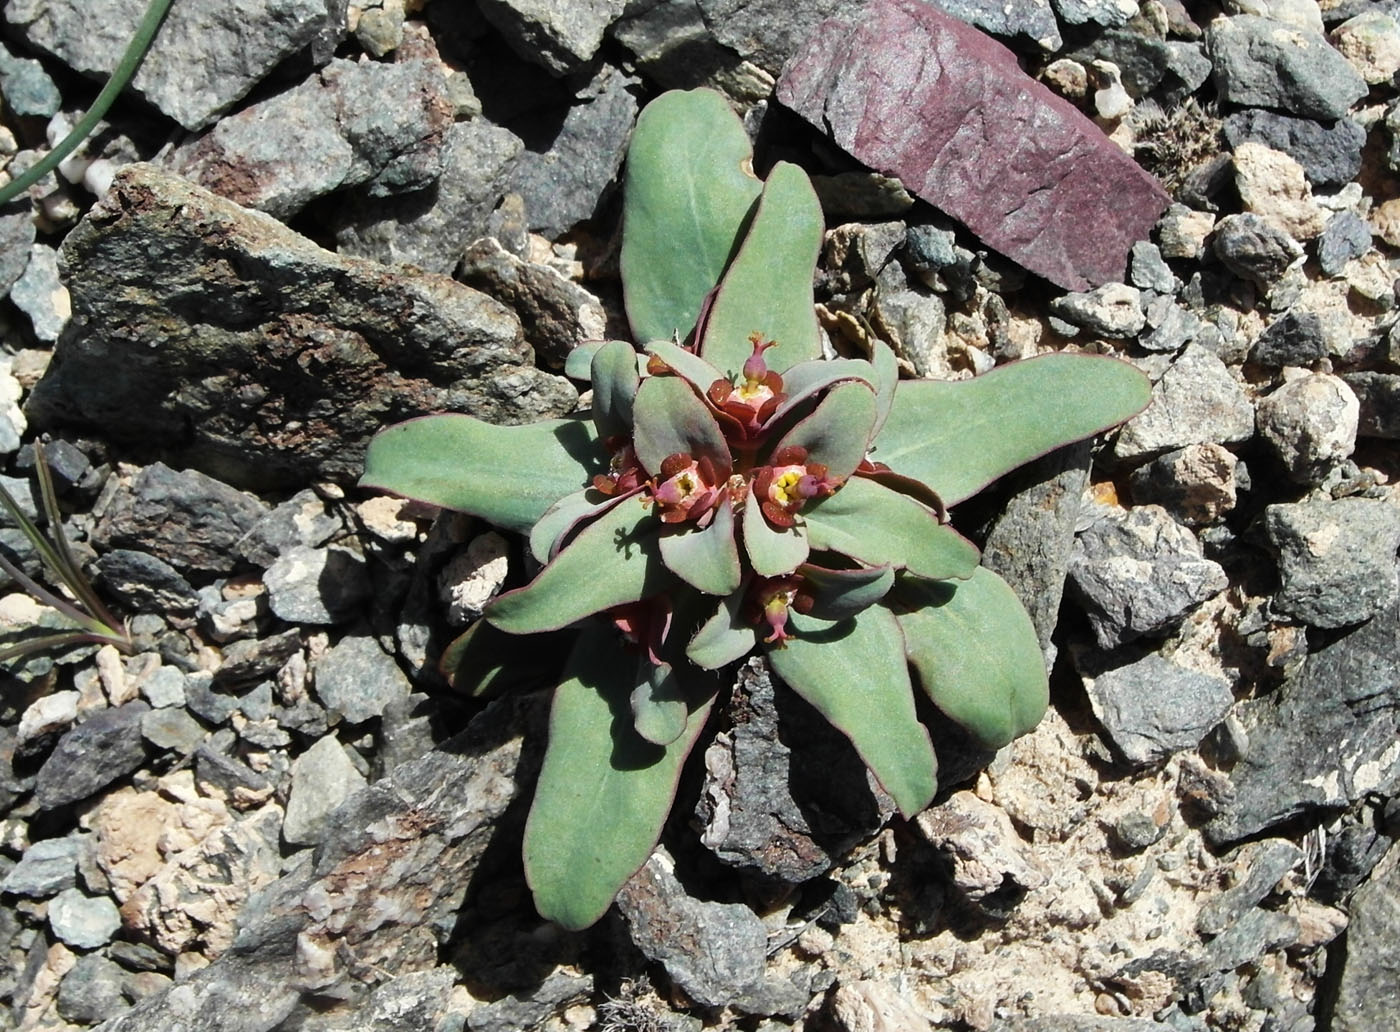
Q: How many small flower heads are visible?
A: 5